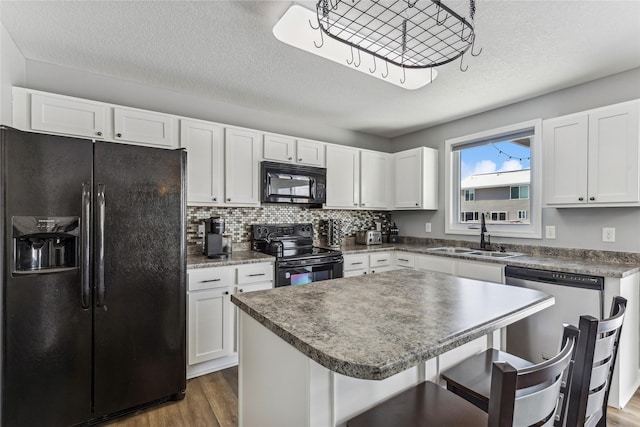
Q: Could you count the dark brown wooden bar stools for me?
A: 2